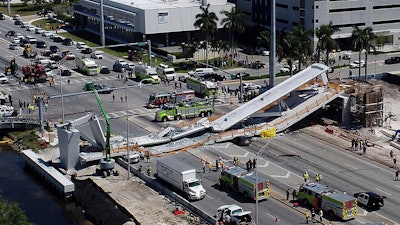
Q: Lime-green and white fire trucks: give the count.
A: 6